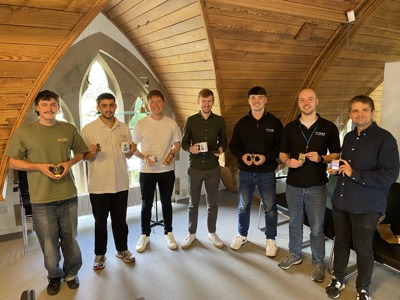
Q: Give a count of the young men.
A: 7